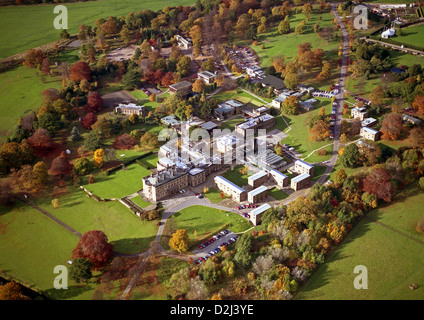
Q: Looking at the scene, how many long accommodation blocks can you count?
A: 7